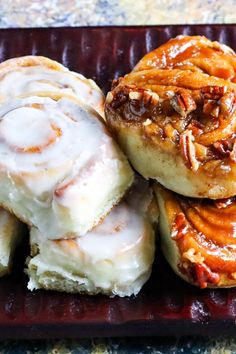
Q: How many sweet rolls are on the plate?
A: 6